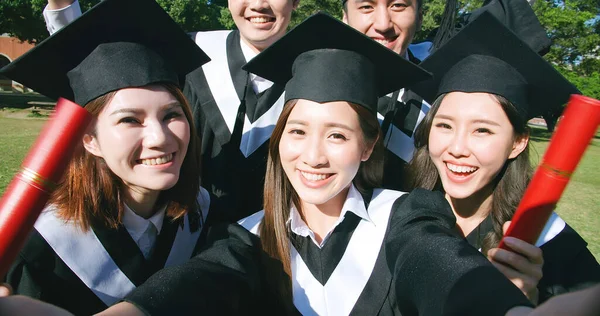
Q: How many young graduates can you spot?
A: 5